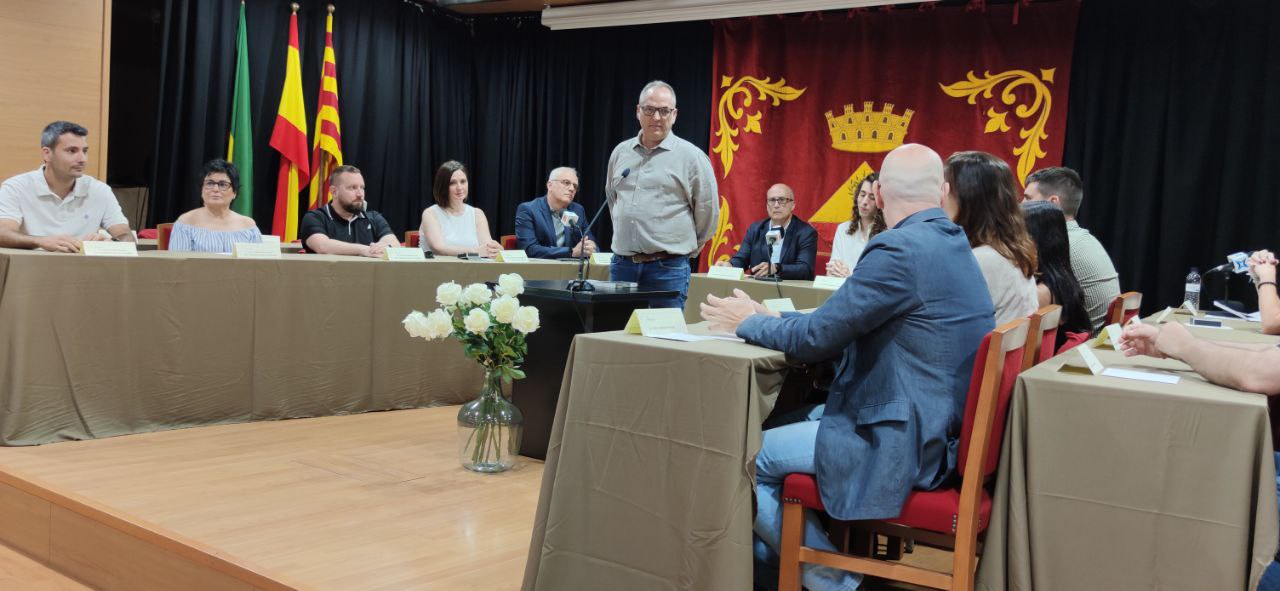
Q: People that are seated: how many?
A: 13